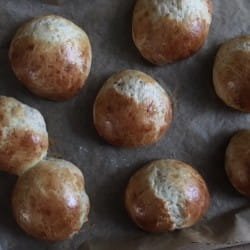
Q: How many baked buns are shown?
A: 8